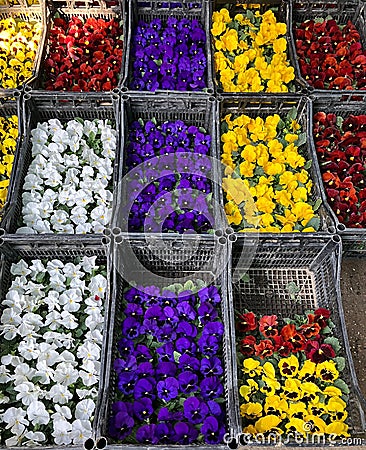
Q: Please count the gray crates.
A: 13